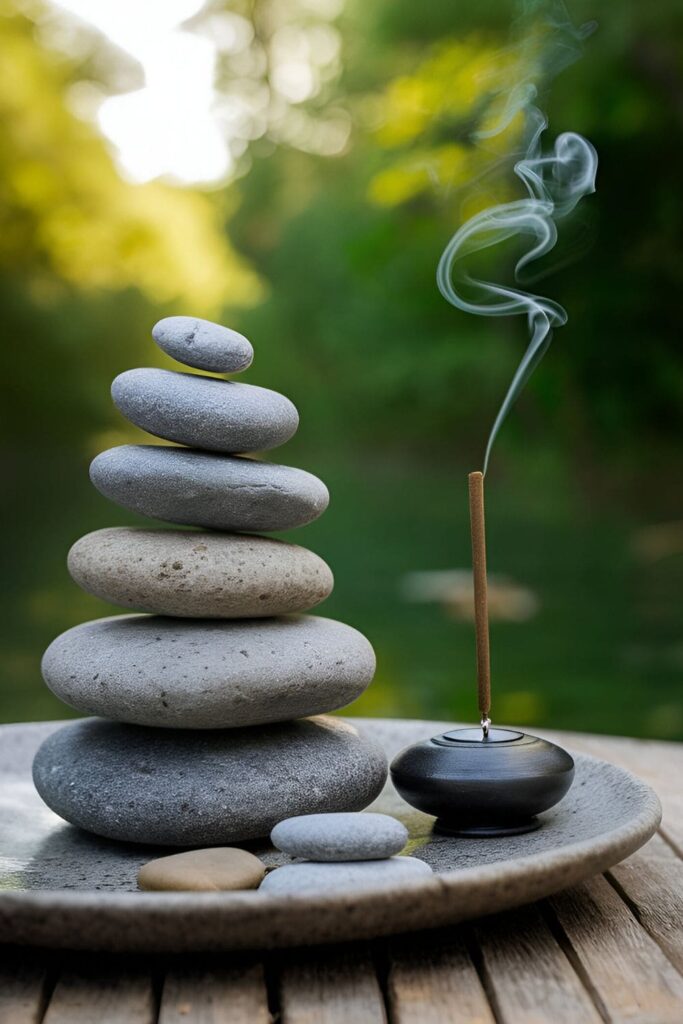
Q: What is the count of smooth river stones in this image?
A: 9